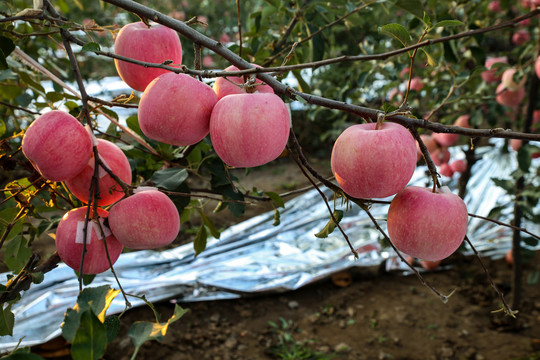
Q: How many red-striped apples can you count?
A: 10